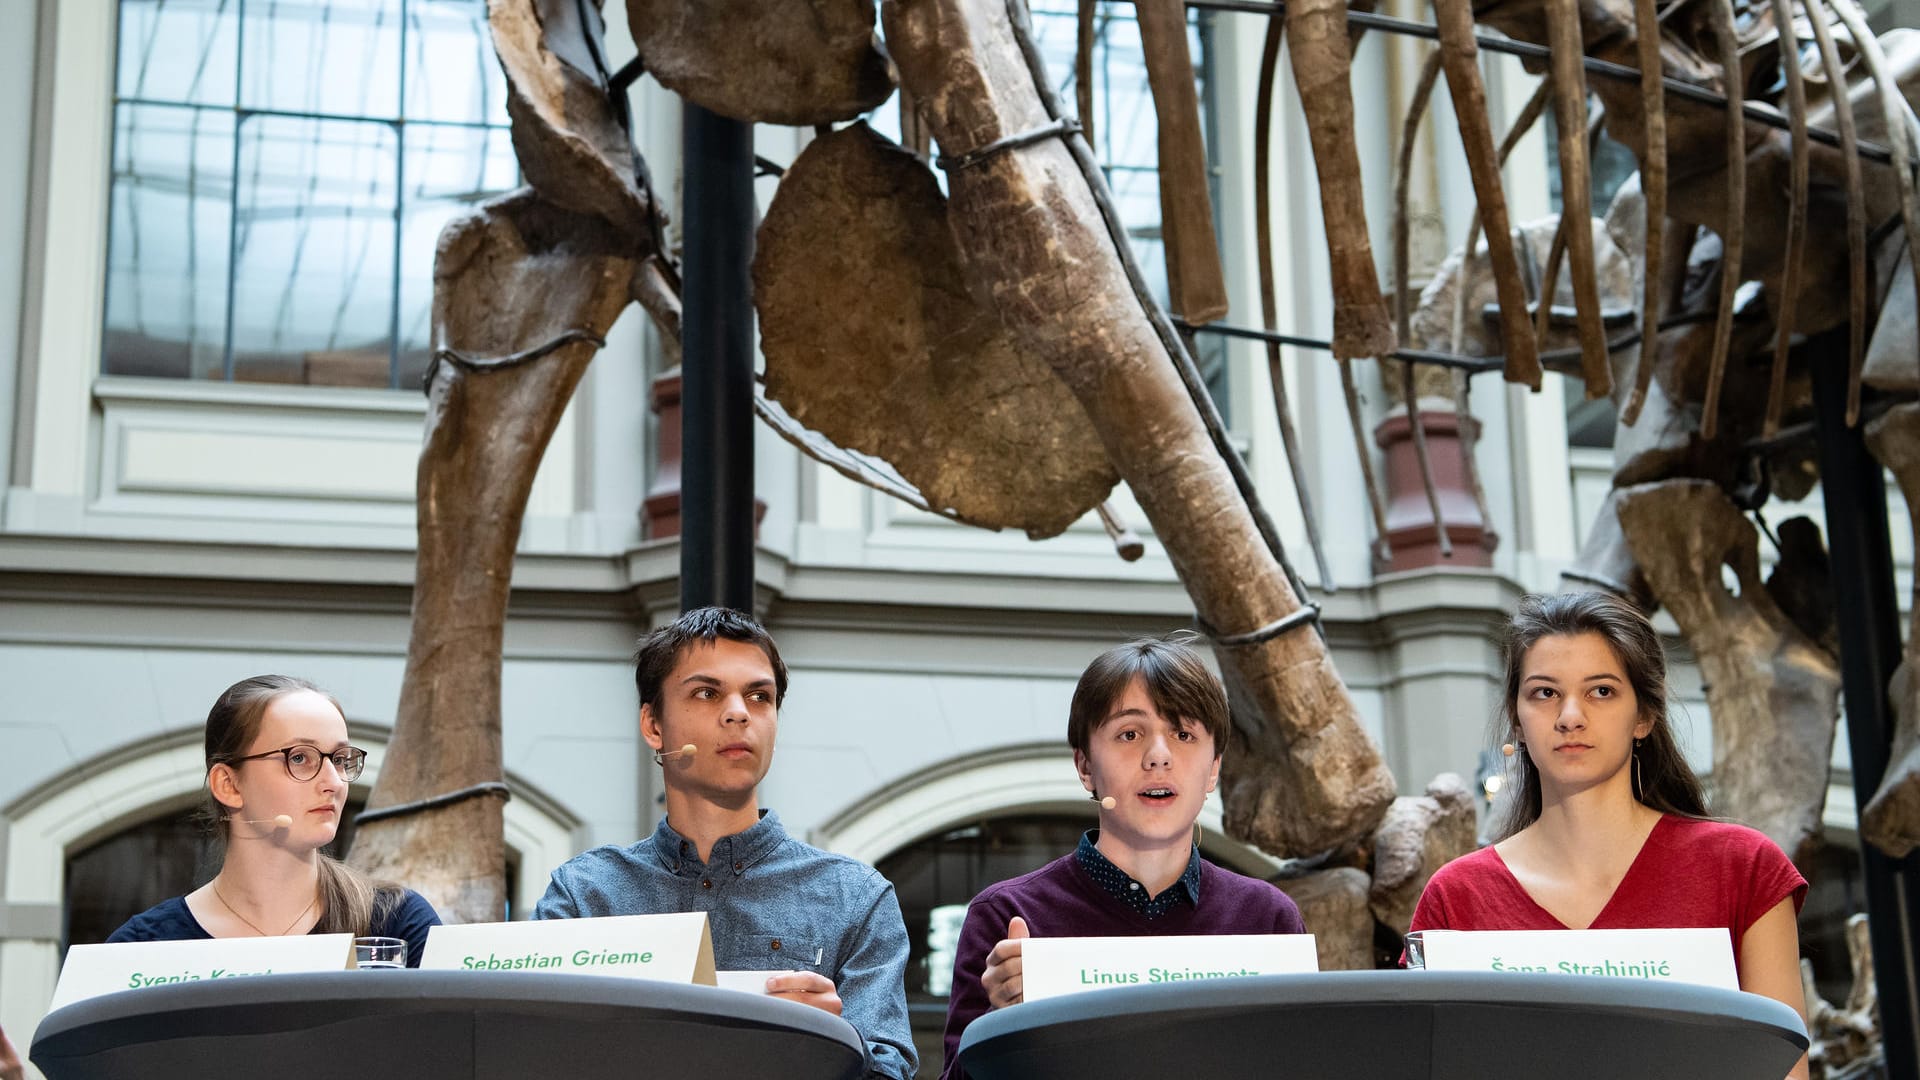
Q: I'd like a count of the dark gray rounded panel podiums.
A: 2